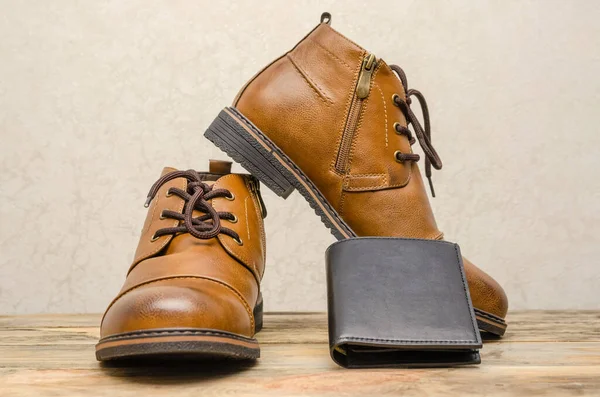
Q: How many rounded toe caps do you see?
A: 2